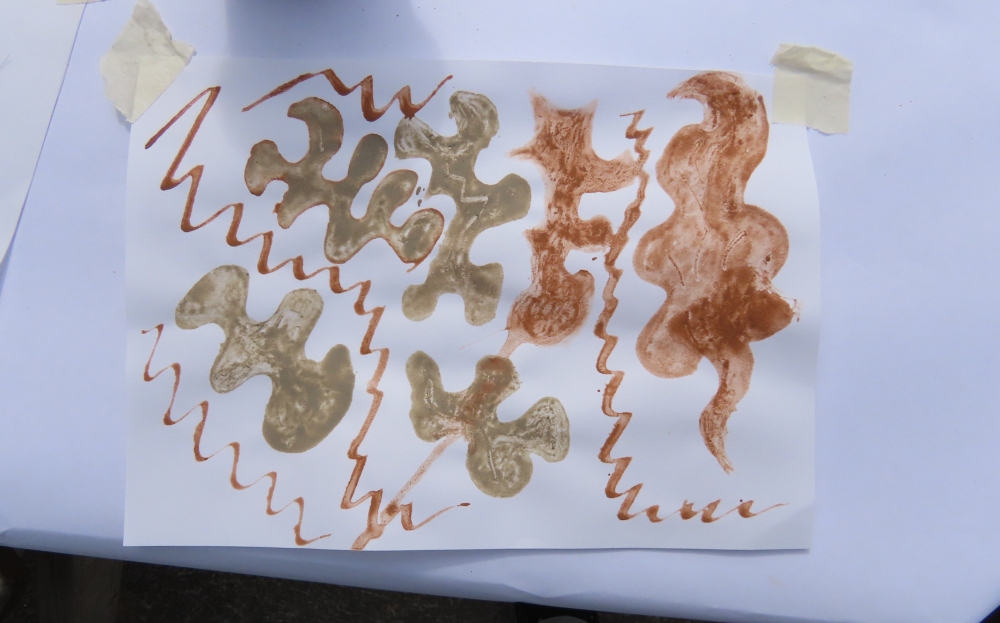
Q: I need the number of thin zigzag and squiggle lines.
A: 4